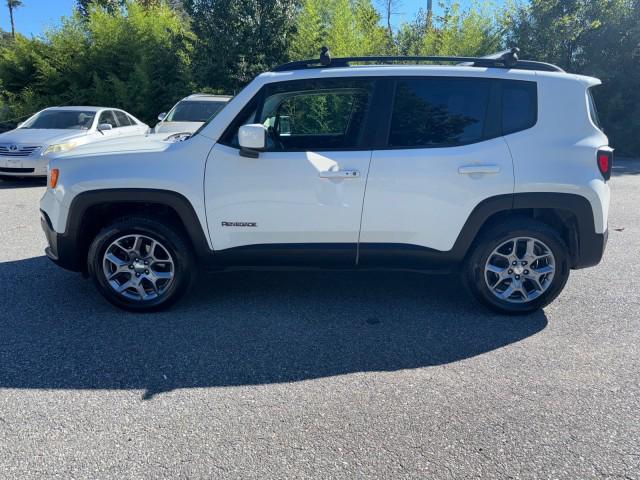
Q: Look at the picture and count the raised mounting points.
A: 2